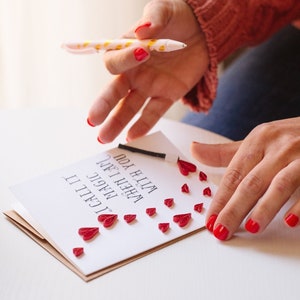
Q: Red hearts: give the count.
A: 13